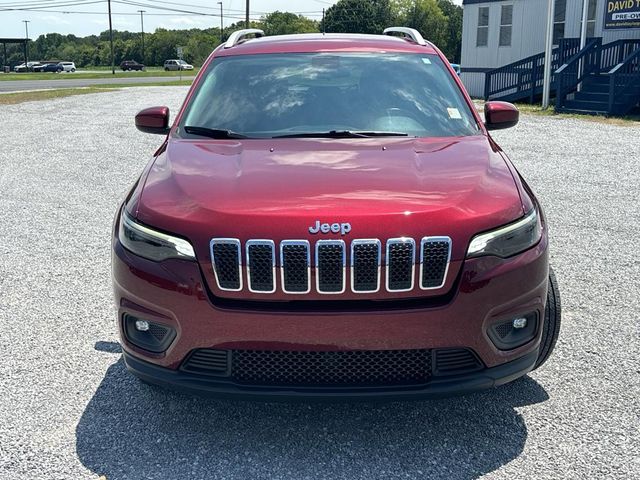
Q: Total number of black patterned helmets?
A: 0